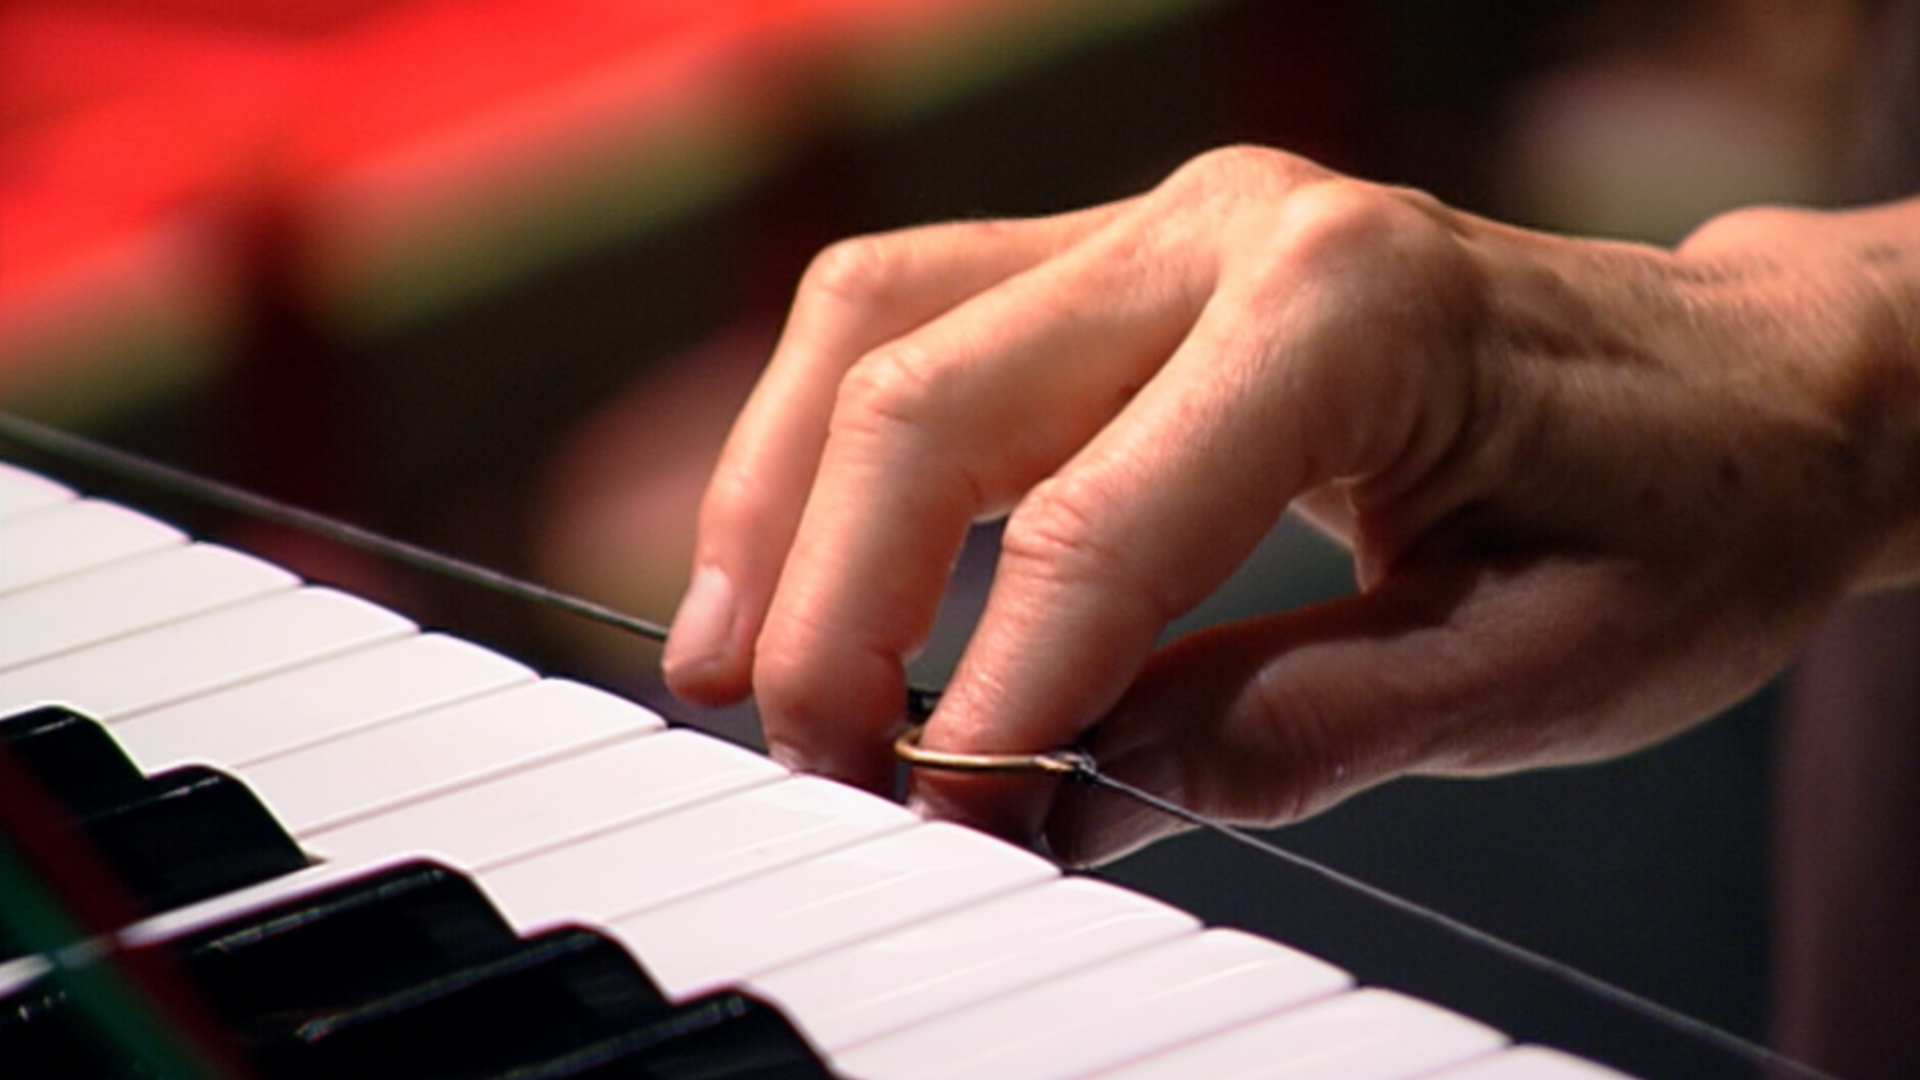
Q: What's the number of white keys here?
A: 13